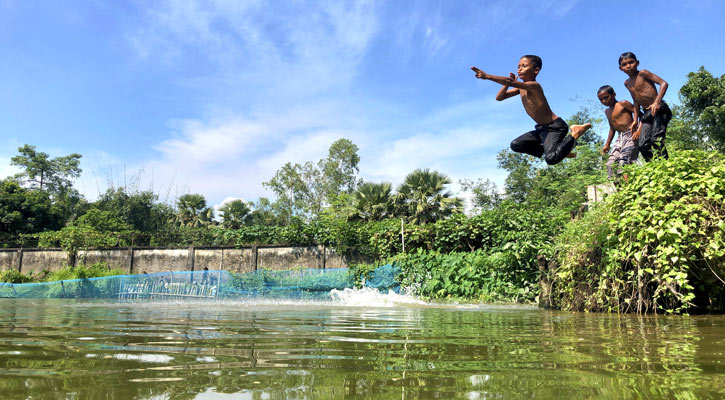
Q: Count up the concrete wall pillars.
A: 6